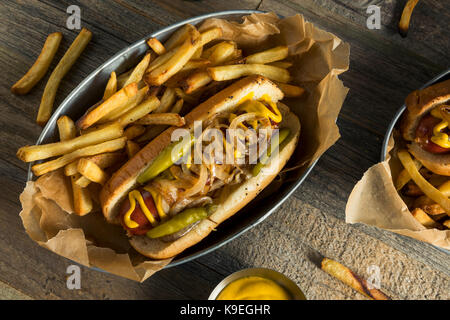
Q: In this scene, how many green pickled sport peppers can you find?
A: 3